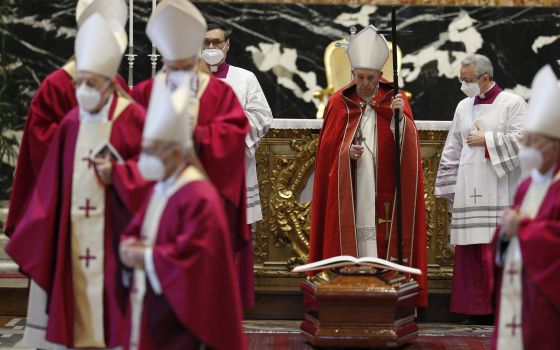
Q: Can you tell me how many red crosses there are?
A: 5